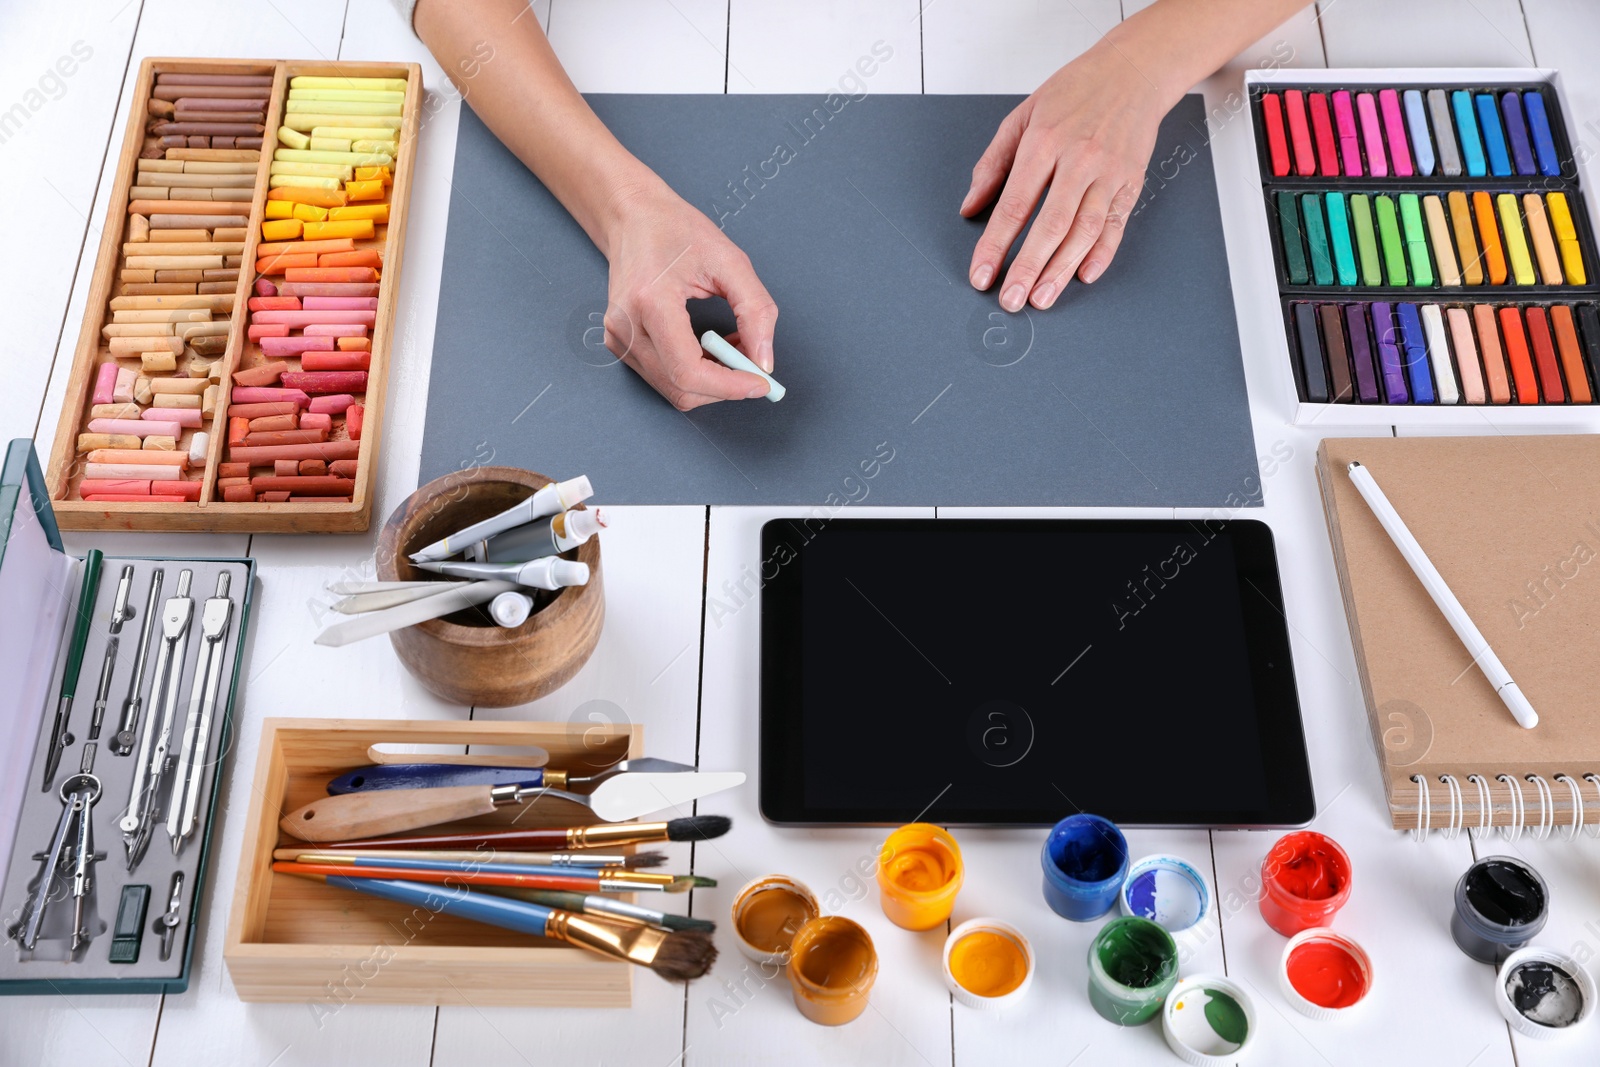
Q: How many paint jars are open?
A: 6